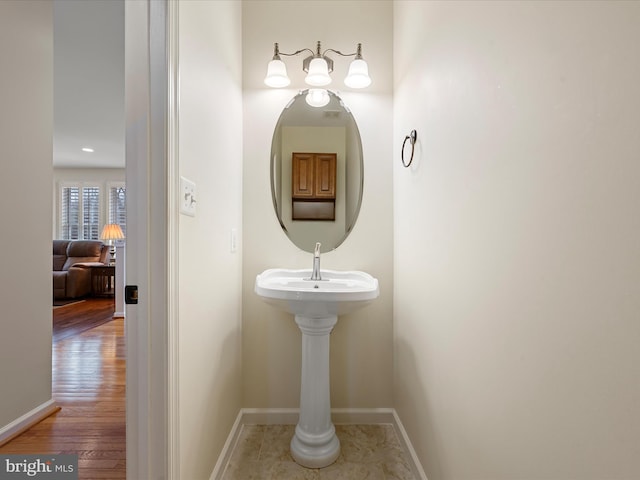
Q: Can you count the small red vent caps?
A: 0